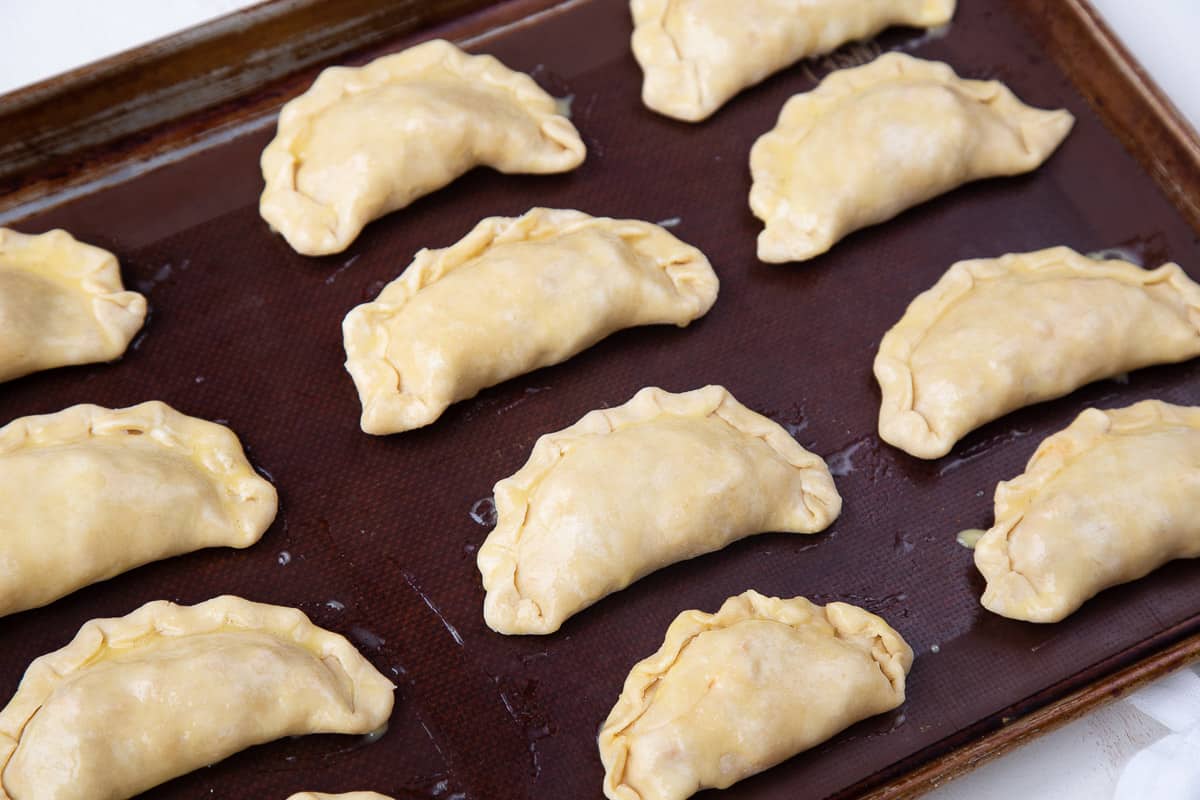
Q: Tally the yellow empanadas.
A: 12